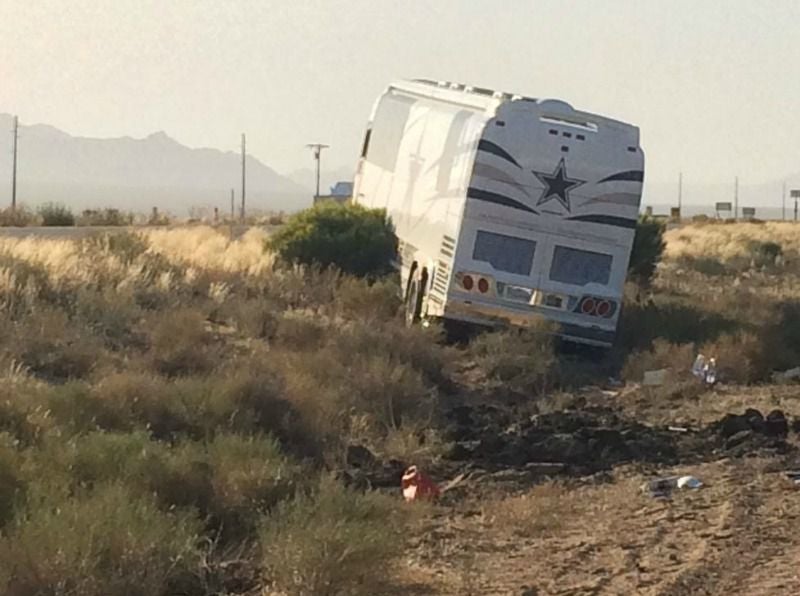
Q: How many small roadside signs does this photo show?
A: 3